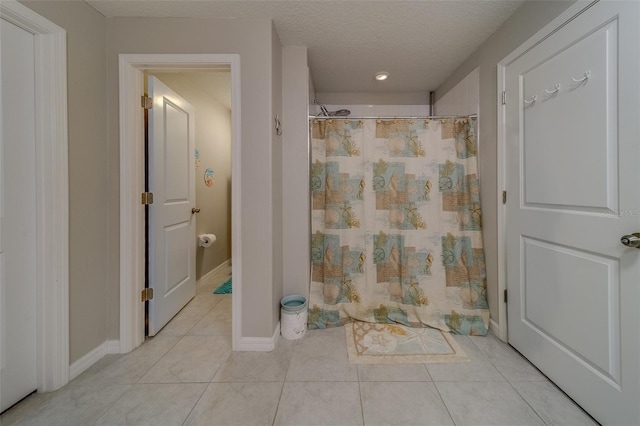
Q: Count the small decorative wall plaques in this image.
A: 2